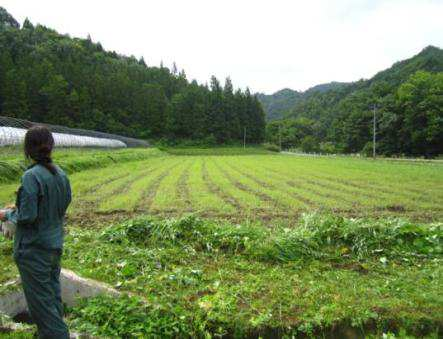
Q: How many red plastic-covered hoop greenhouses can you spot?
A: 0